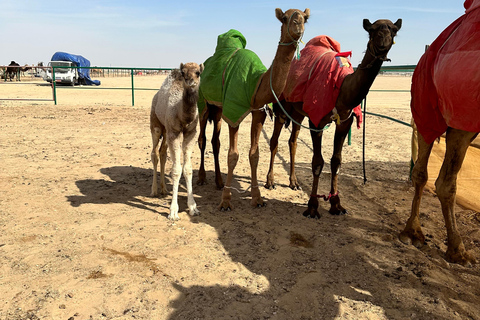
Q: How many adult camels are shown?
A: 3